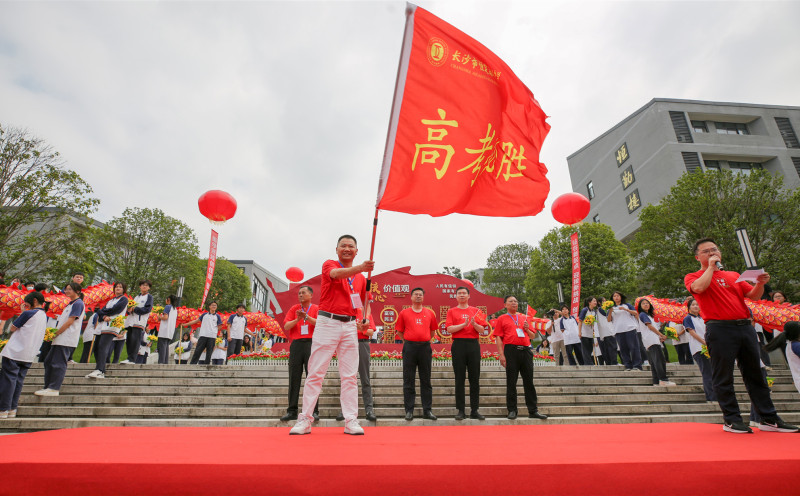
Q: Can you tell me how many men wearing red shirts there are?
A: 7